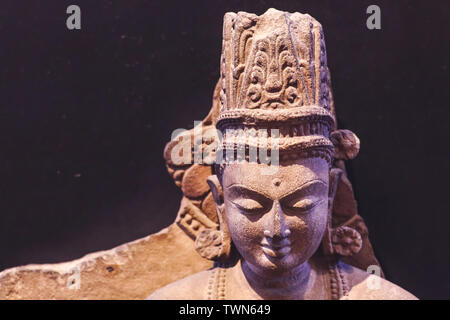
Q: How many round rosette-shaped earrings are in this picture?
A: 2